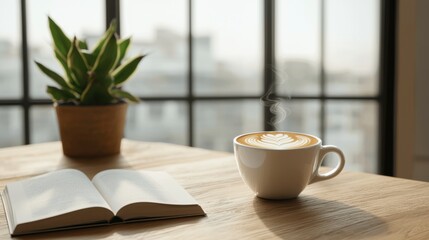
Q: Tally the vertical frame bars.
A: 6